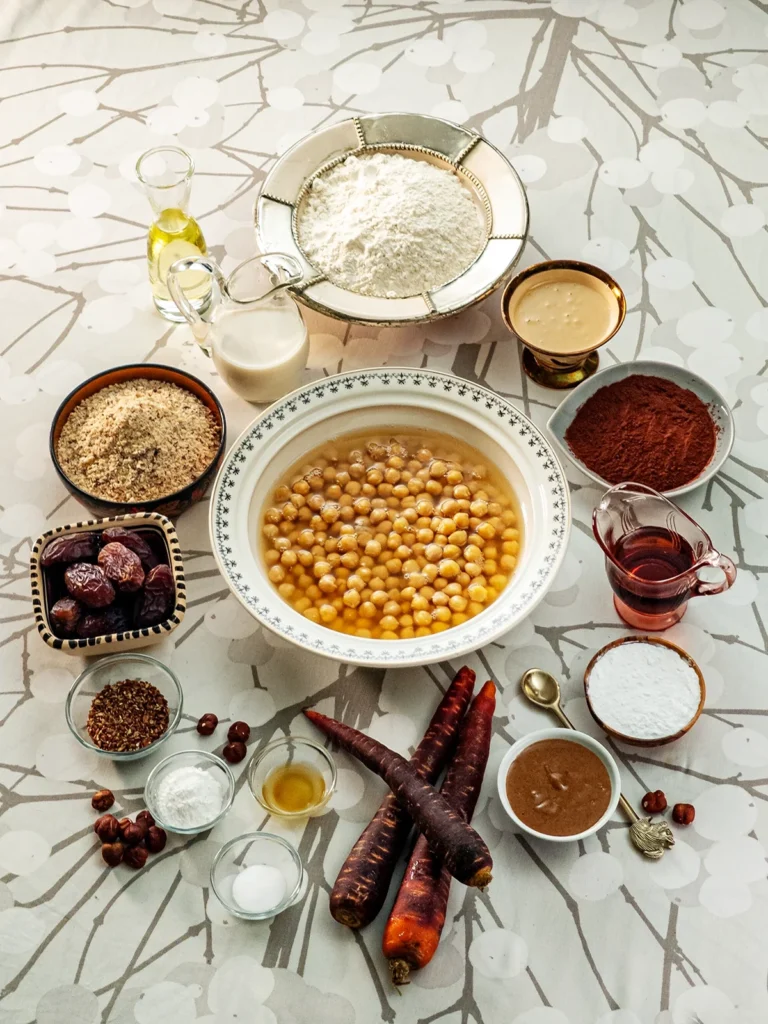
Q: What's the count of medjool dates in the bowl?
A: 7